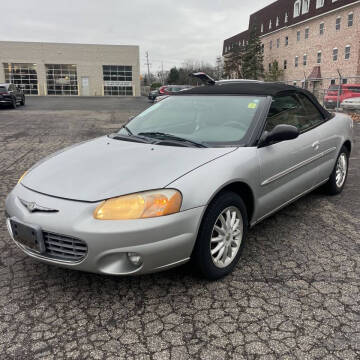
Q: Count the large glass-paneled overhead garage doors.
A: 3